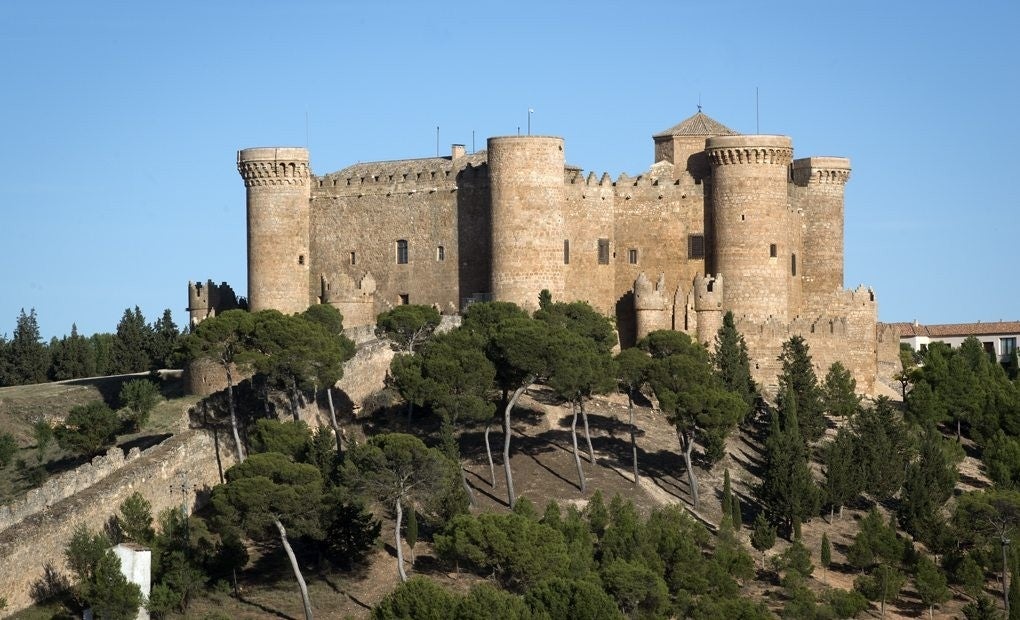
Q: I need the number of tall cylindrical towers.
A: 4